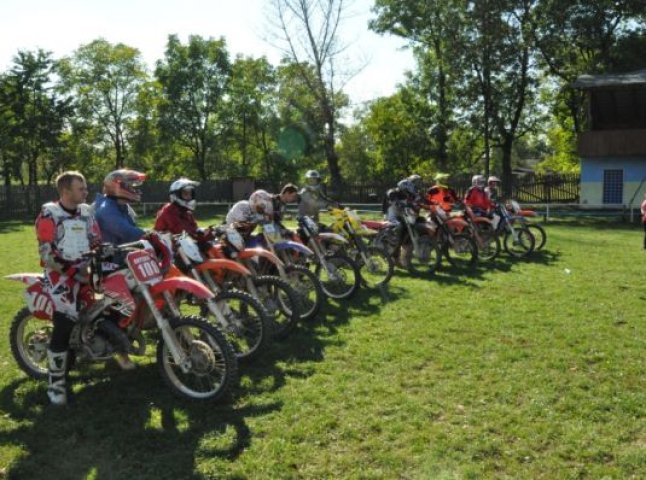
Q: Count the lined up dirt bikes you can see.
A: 11